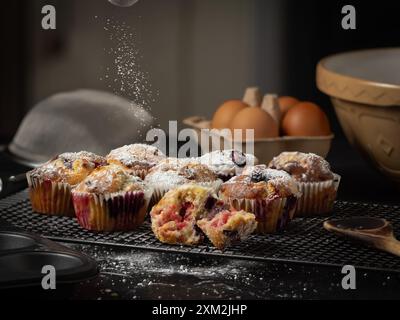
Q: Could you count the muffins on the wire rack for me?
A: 8